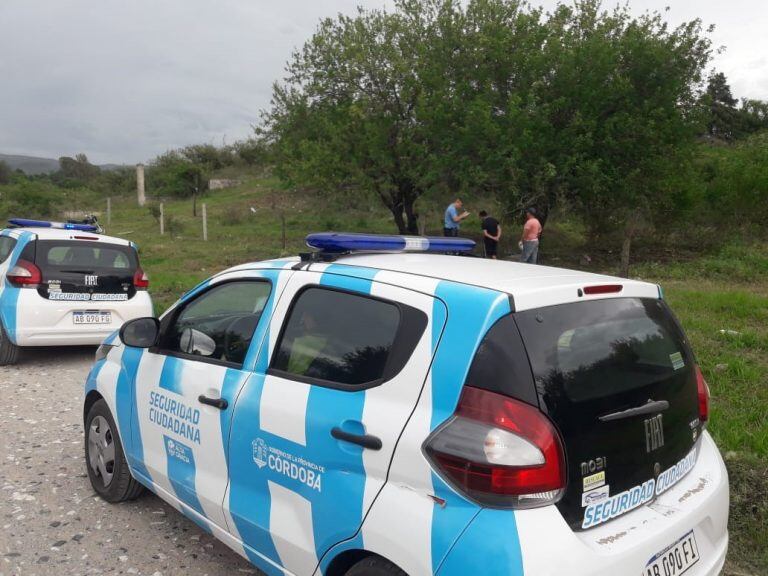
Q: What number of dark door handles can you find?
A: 2